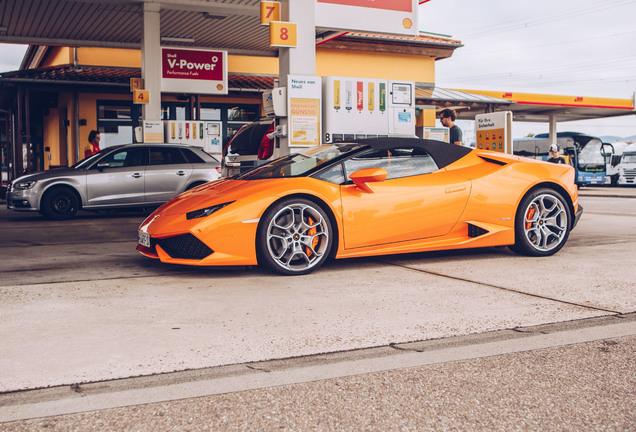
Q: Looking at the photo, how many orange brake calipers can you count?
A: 2